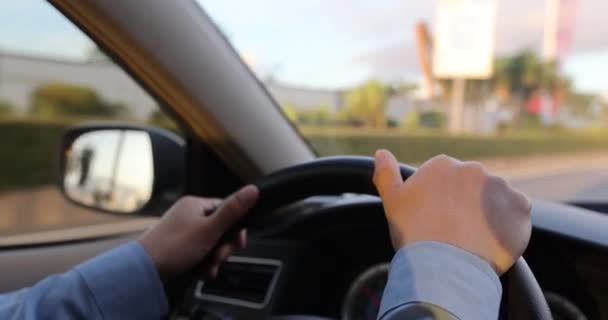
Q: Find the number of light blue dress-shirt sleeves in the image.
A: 2